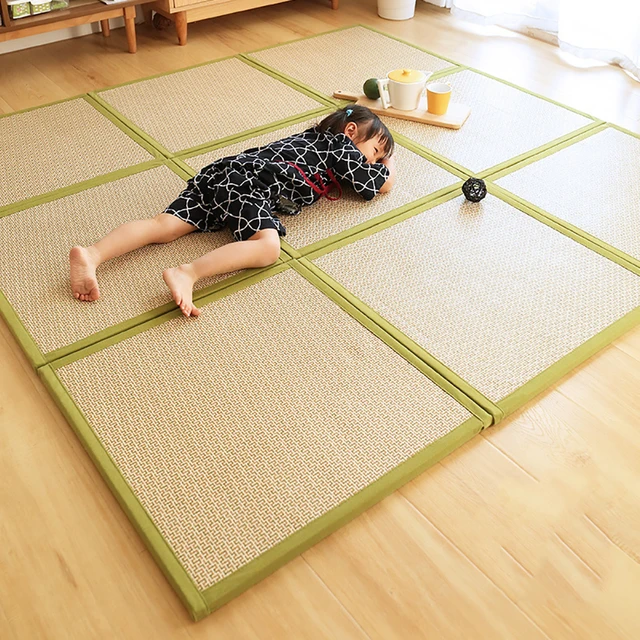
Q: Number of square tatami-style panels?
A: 9